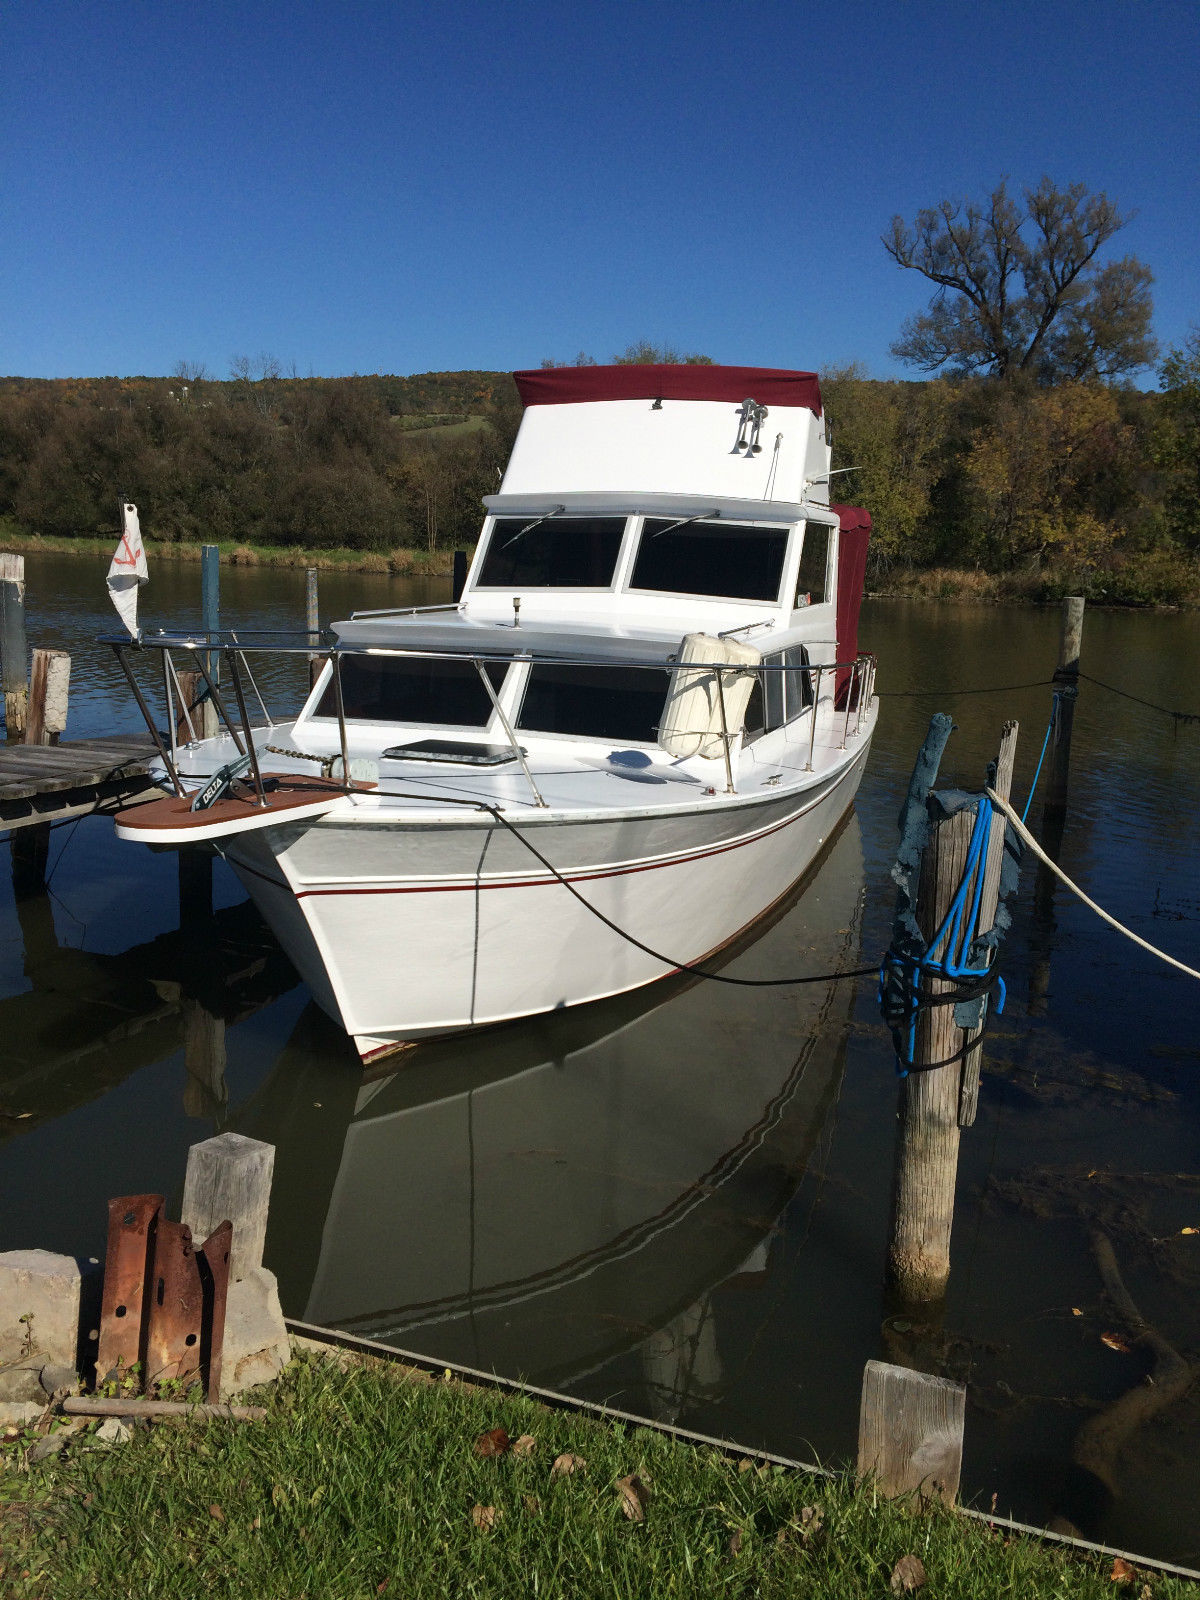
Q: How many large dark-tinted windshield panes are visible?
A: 4